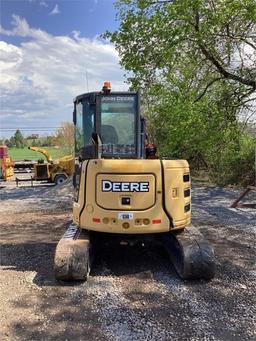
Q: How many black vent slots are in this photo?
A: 3